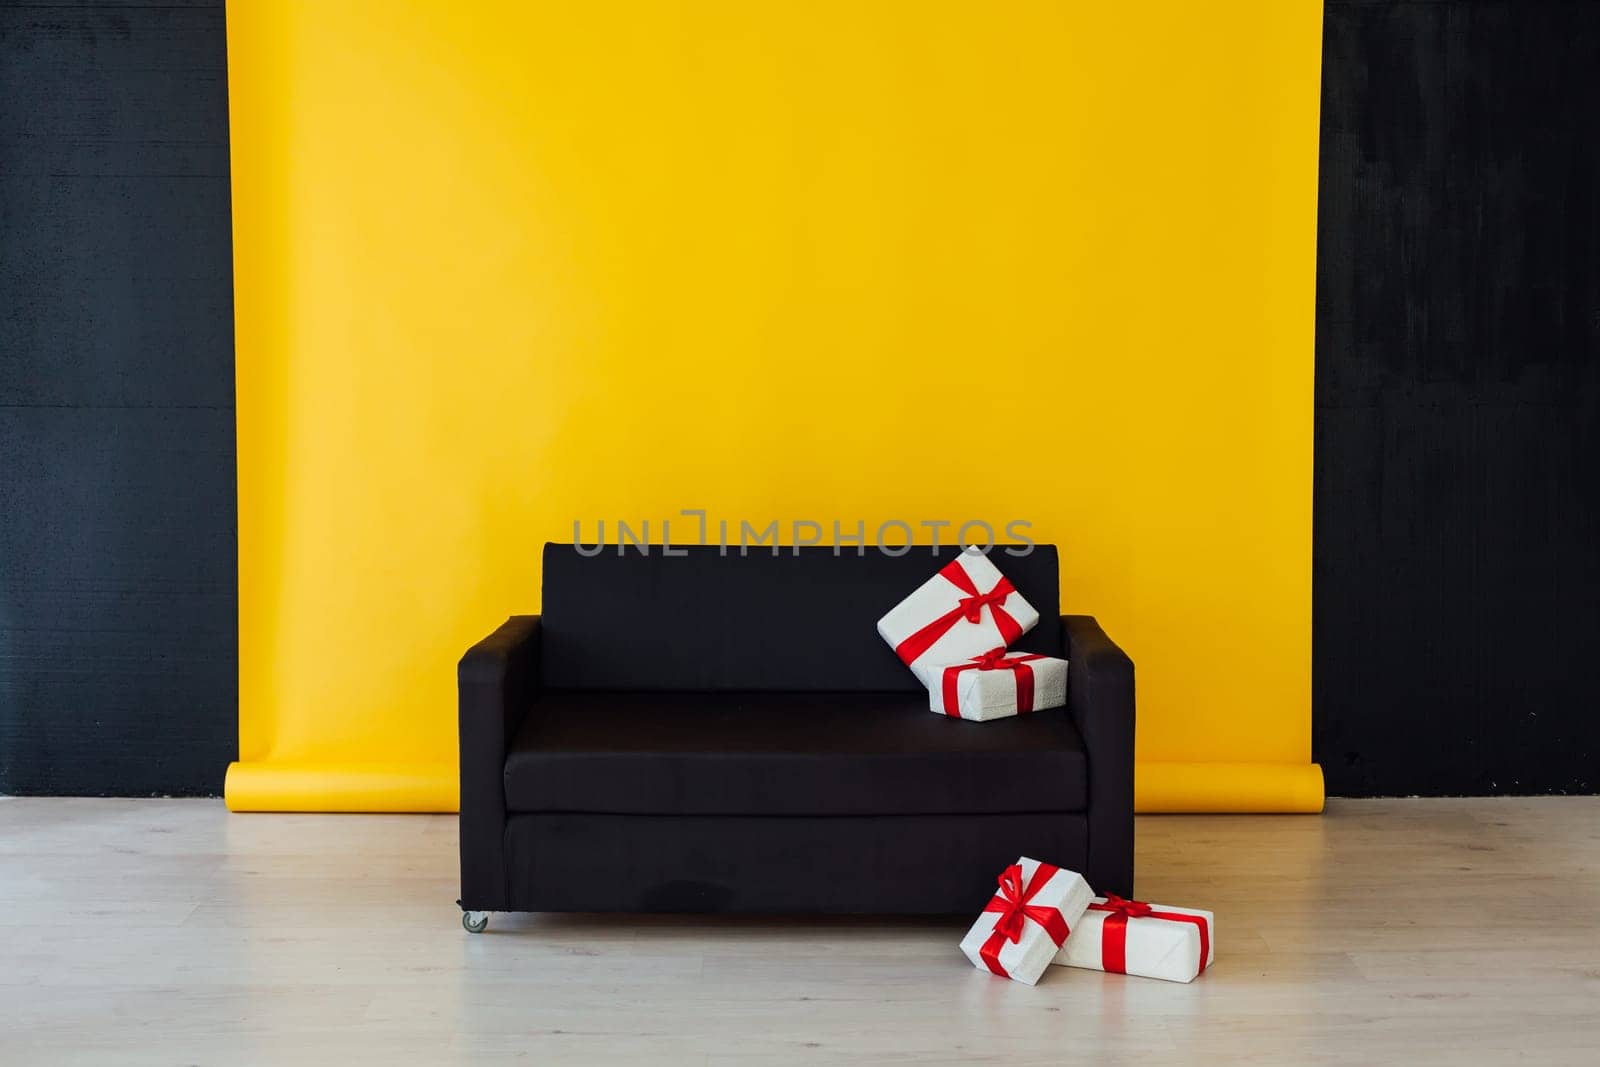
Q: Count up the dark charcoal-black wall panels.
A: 2